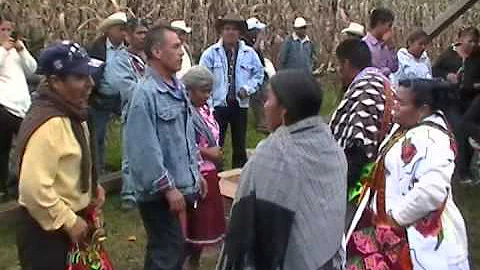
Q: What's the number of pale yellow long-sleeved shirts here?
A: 1